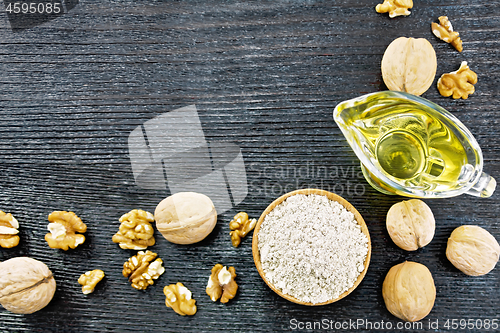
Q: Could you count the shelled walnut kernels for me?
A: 11